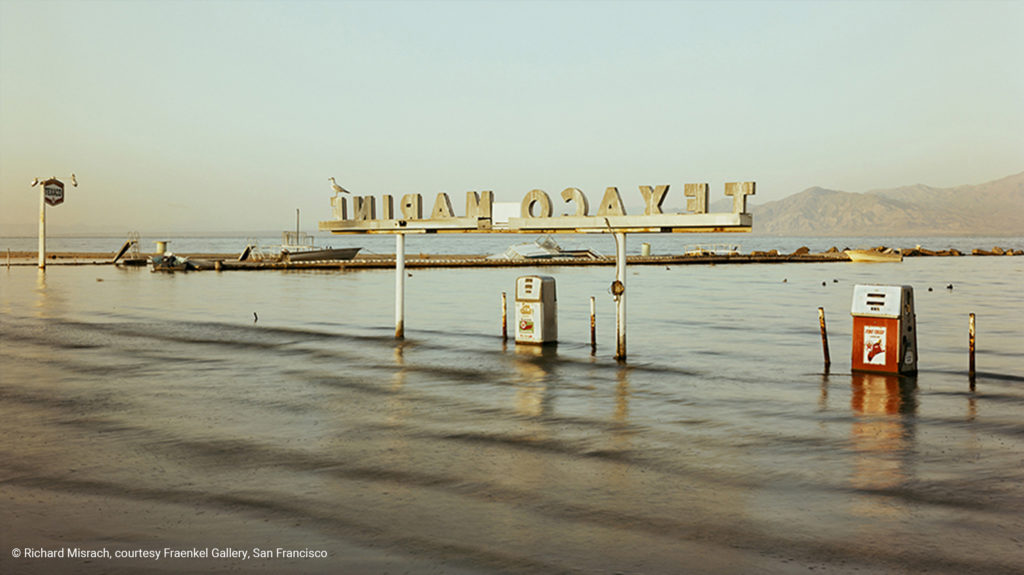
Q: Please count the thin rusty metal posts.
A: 4